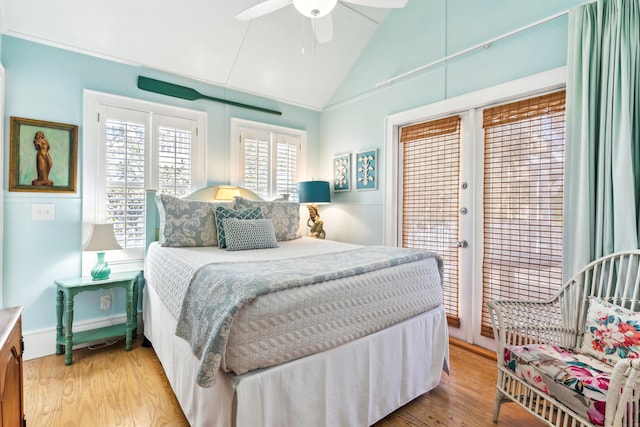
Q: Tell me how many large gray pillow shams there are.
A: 2